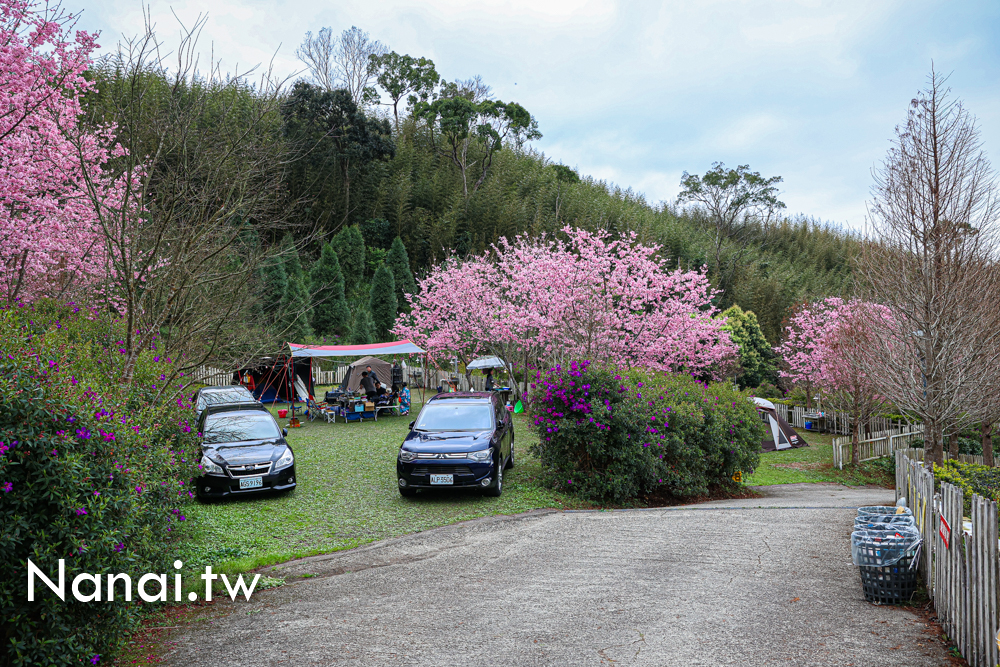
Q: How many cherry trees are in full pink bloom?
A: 3